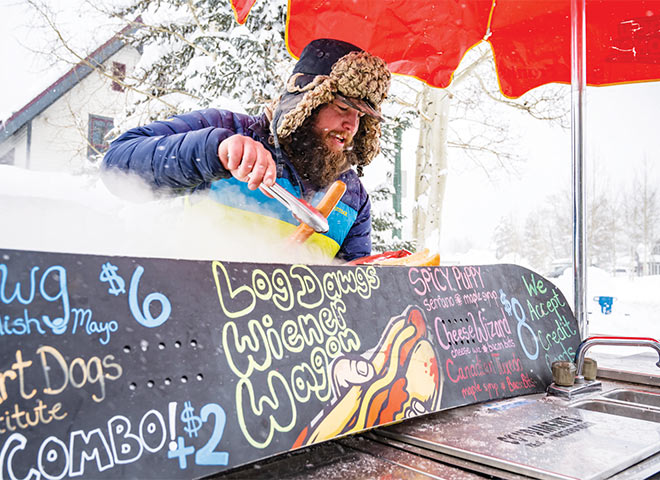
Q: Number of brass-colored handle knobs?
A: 2